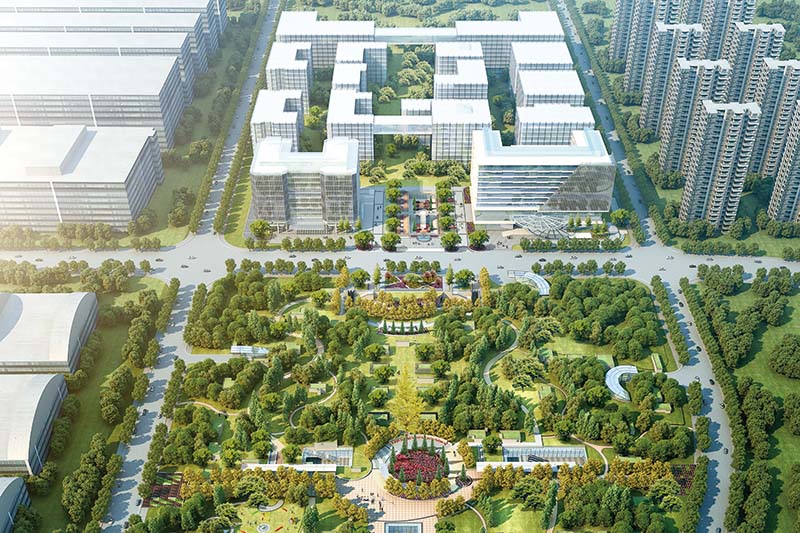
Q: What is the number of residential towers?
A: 10